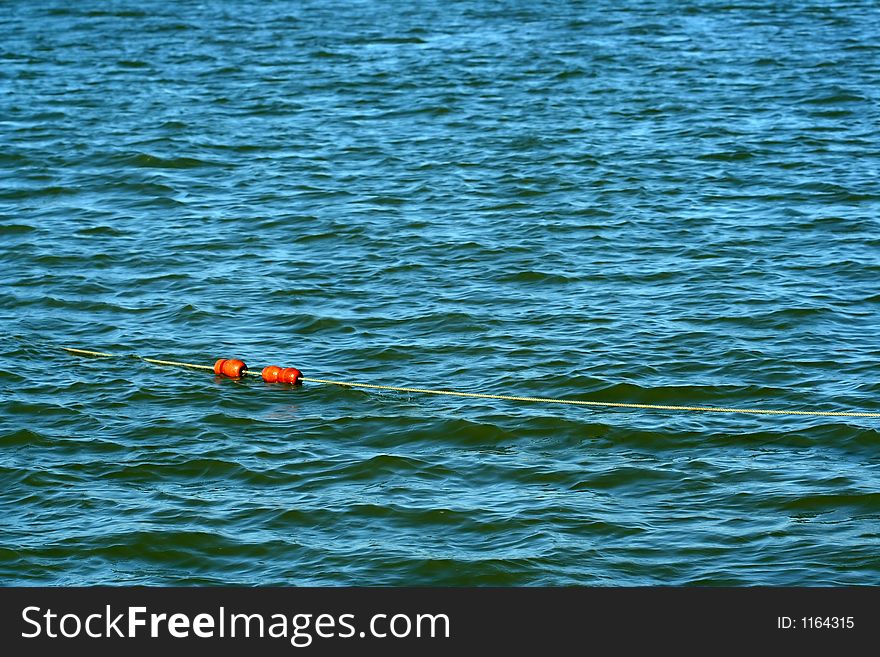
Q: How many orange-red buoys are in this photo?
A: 2